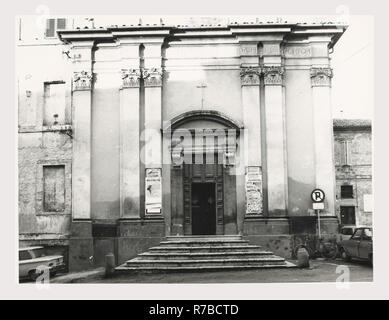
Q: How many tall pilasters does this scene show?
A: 6